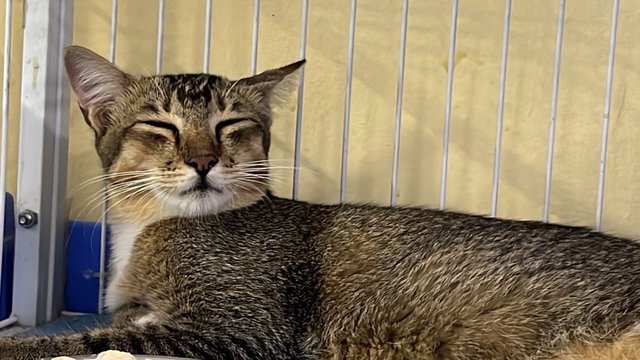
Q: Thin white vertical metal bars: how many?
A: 12